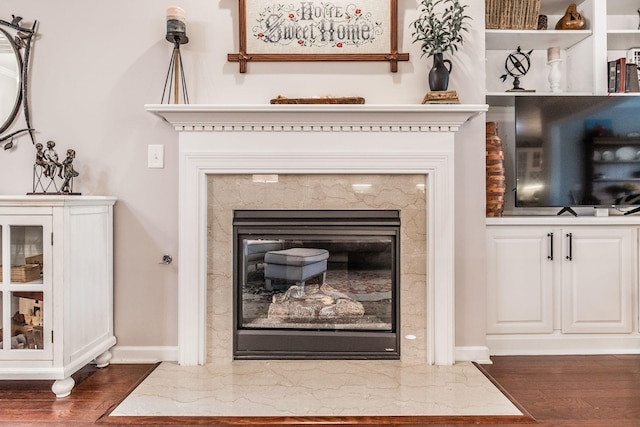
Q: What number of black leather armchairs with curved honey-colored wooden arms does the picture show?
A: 0